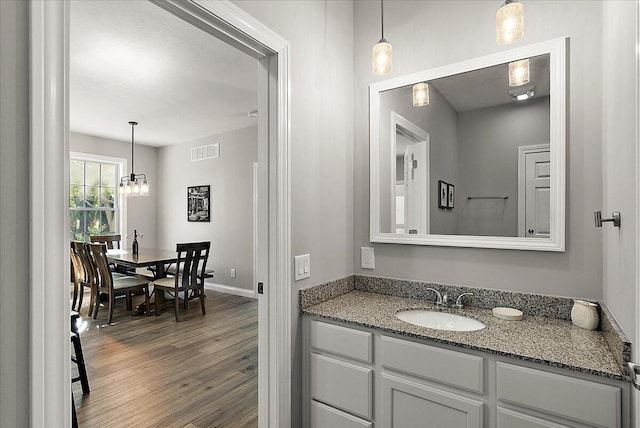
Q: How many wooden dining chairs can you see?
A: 5